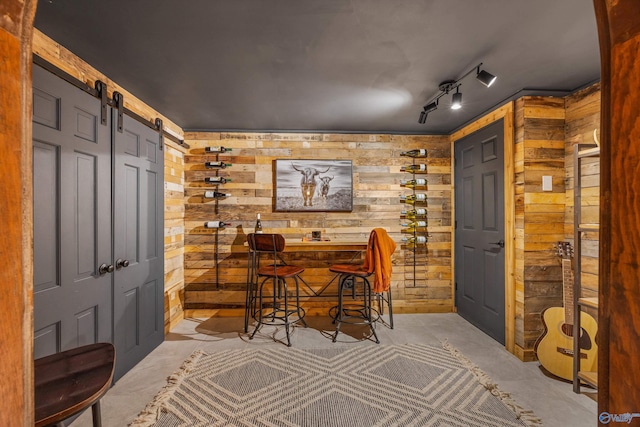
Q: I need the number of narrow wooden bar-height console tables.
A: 1